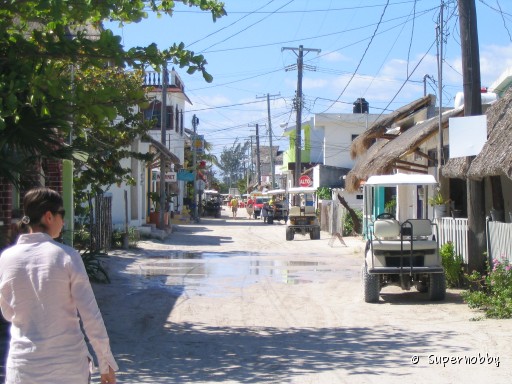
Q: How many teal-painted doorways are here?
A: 1